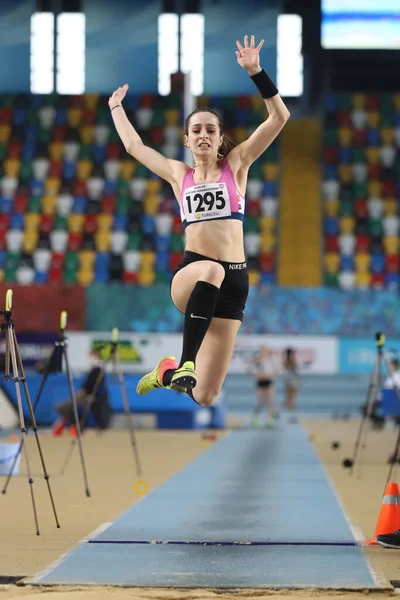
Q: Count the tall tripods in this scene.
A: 4